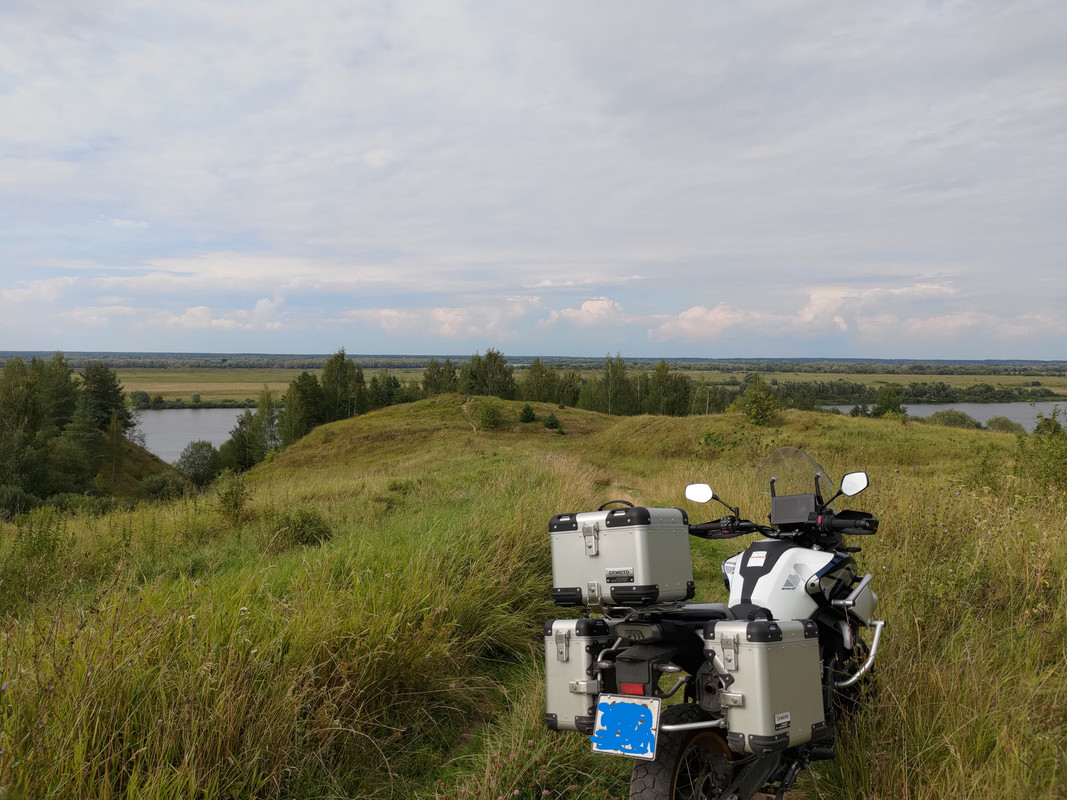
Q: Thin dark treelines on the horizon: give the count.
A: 1